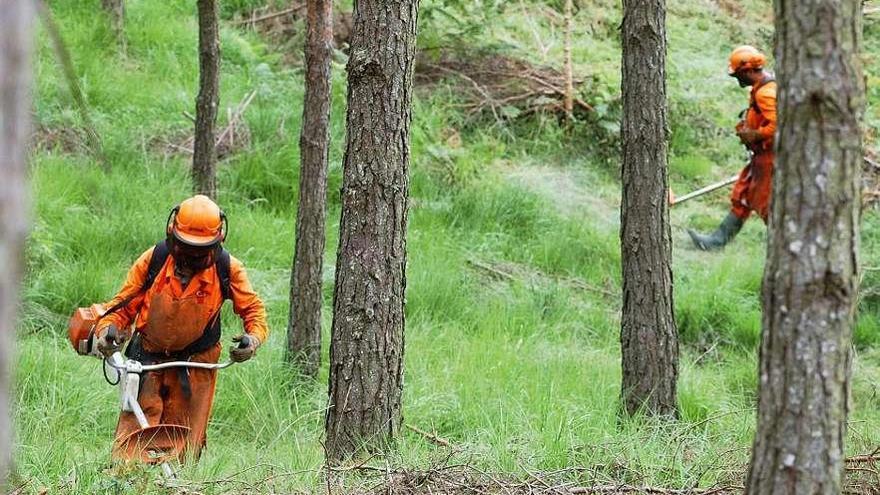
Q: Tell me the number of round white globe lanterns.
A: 0